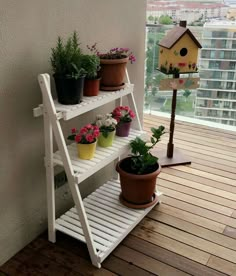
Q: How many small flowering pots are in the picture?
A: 3